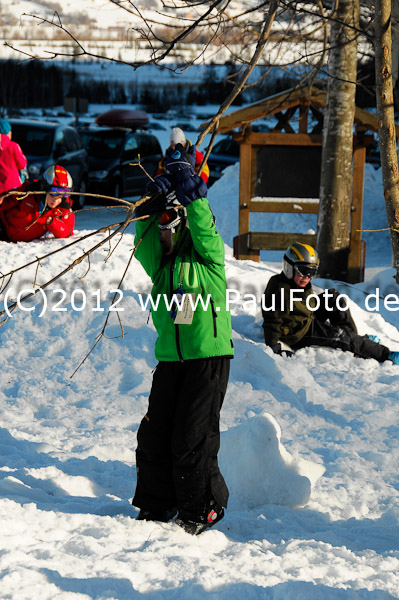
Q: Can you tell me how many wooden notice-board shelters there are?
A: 1